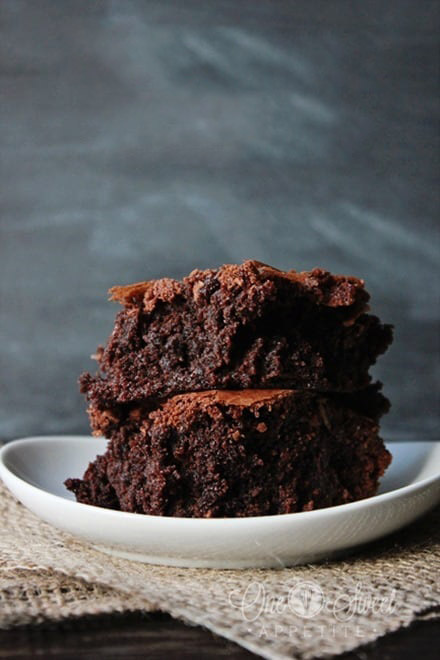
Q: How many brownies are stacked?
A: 2